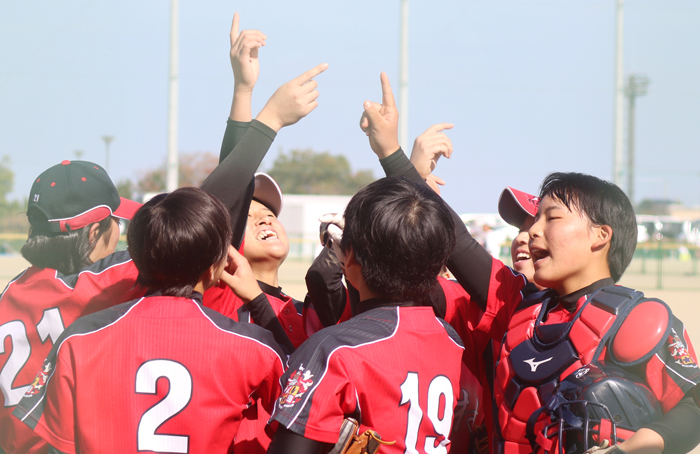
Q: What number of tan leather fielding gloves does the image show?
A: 1